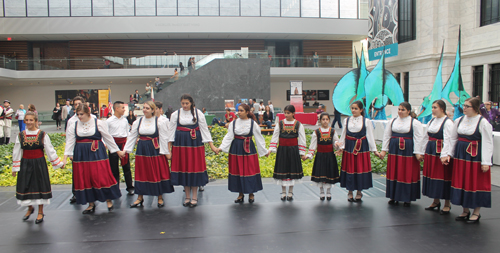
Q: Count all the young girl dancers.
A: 3